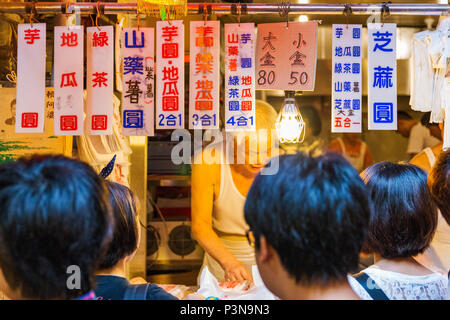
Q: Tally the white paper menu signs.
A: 9